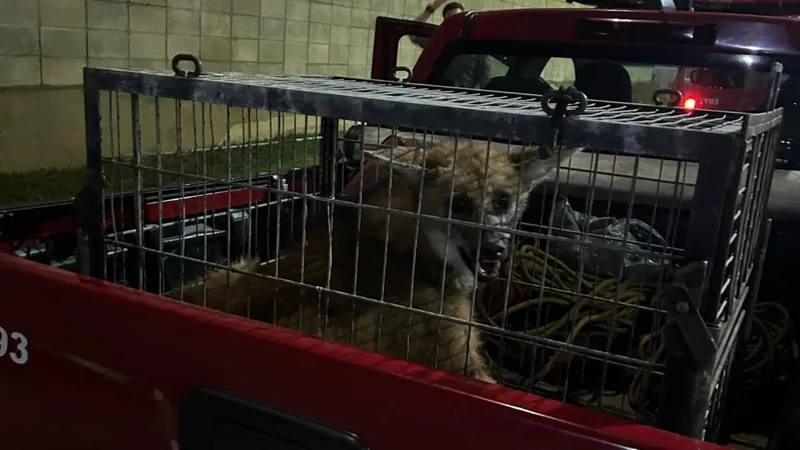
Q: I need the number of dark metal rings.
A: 4